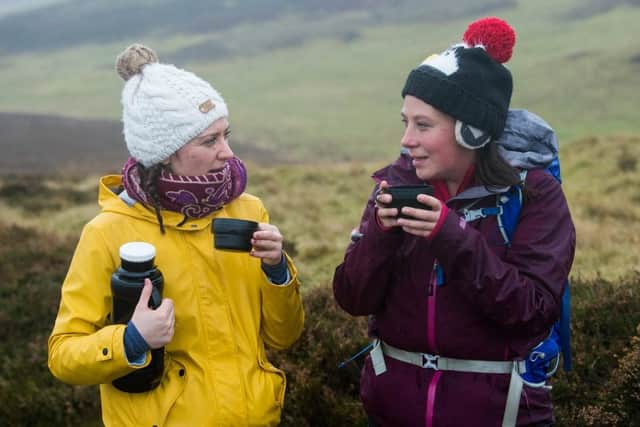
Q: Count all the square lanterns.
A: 0